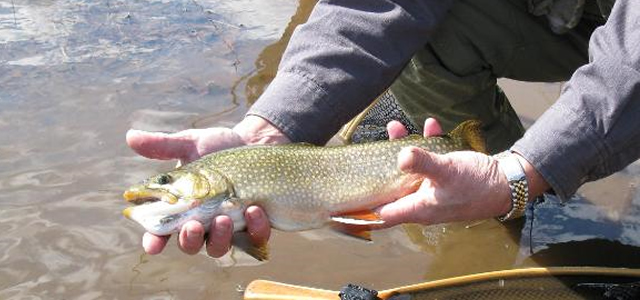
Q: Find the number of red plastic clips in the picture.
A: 0